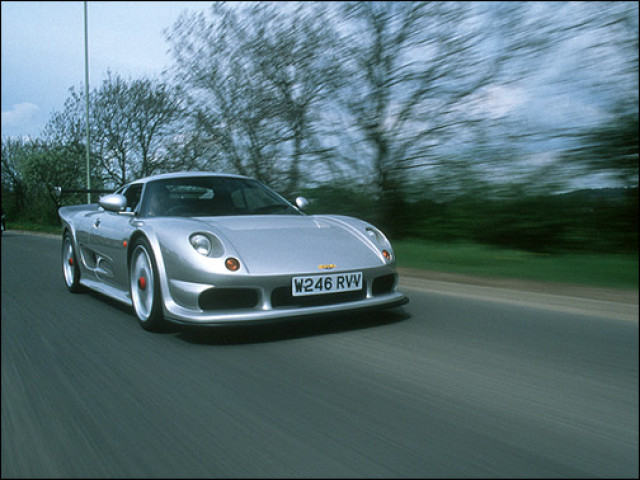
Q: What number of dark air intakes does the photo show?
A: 3